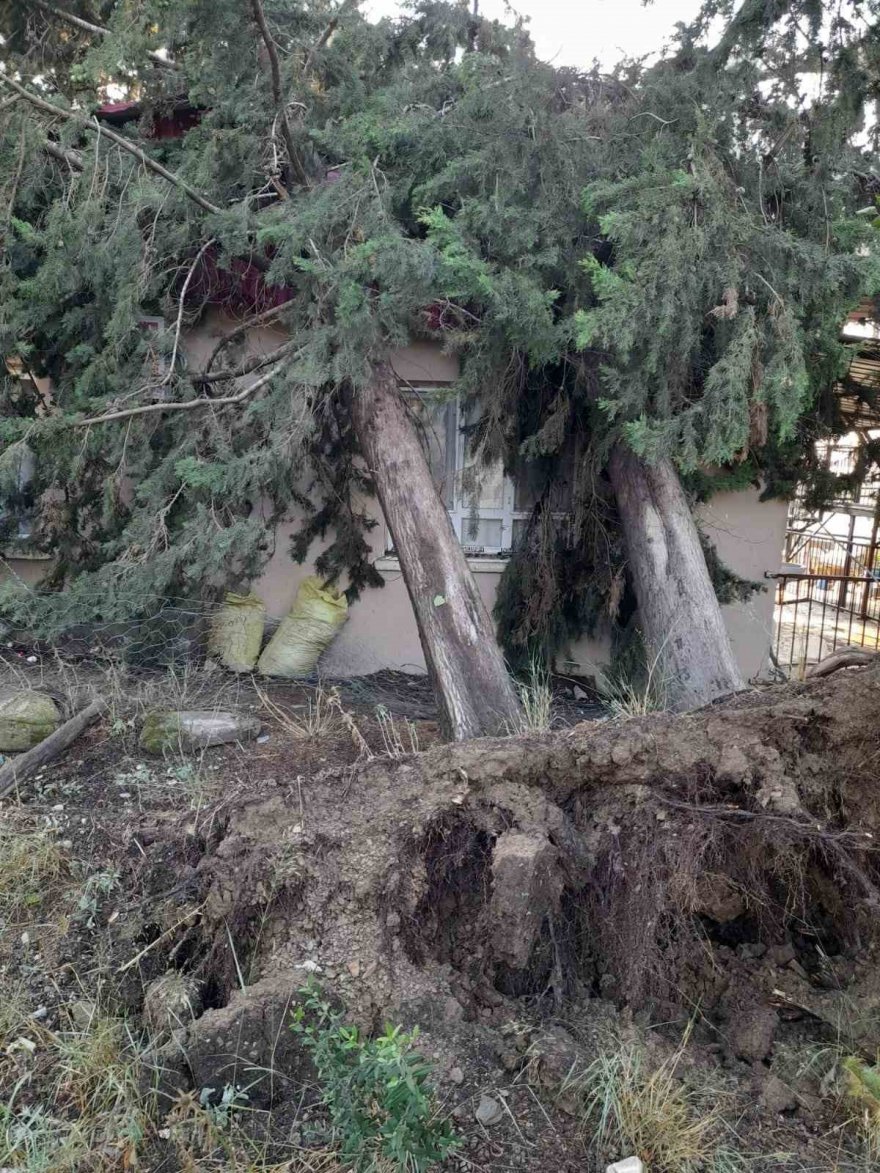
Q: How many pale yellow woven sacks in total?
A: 2